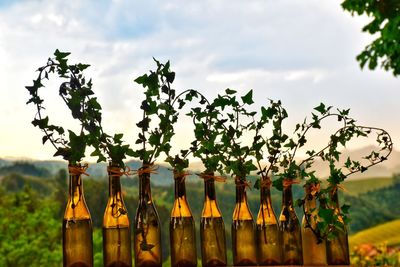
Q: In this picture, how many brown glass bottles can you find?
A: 10